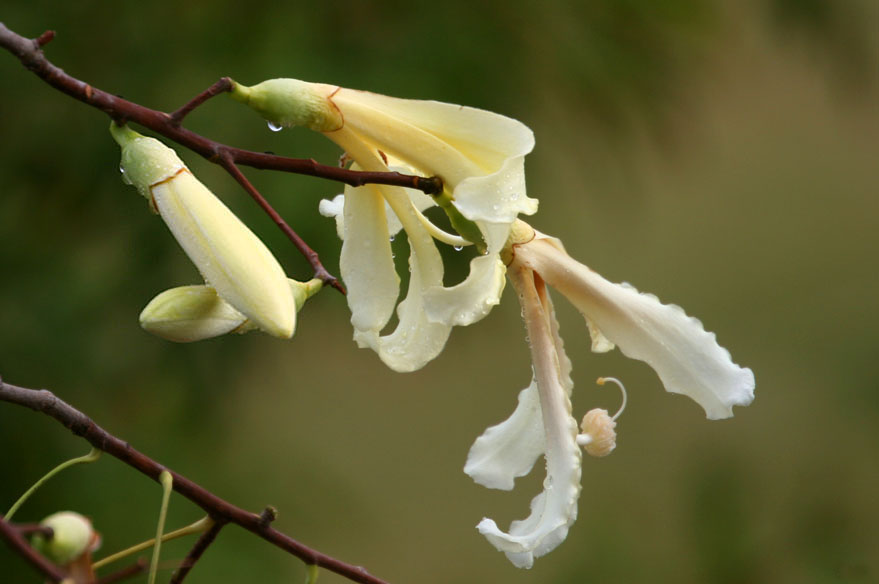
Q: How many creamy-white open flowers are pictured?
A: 2